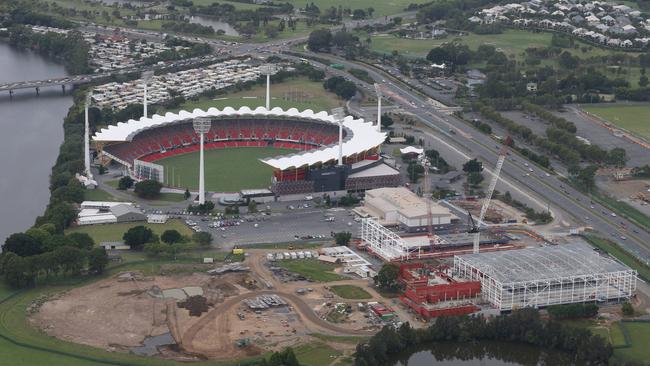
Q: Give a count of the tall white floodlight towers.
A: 6